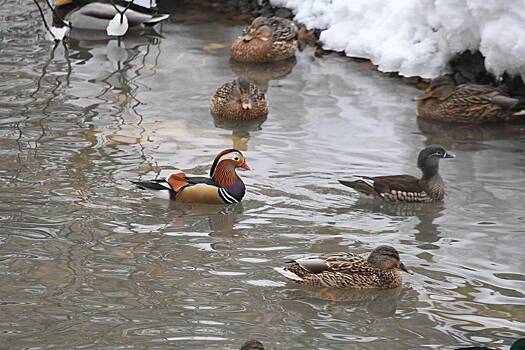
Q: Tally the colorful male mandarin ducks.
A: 1